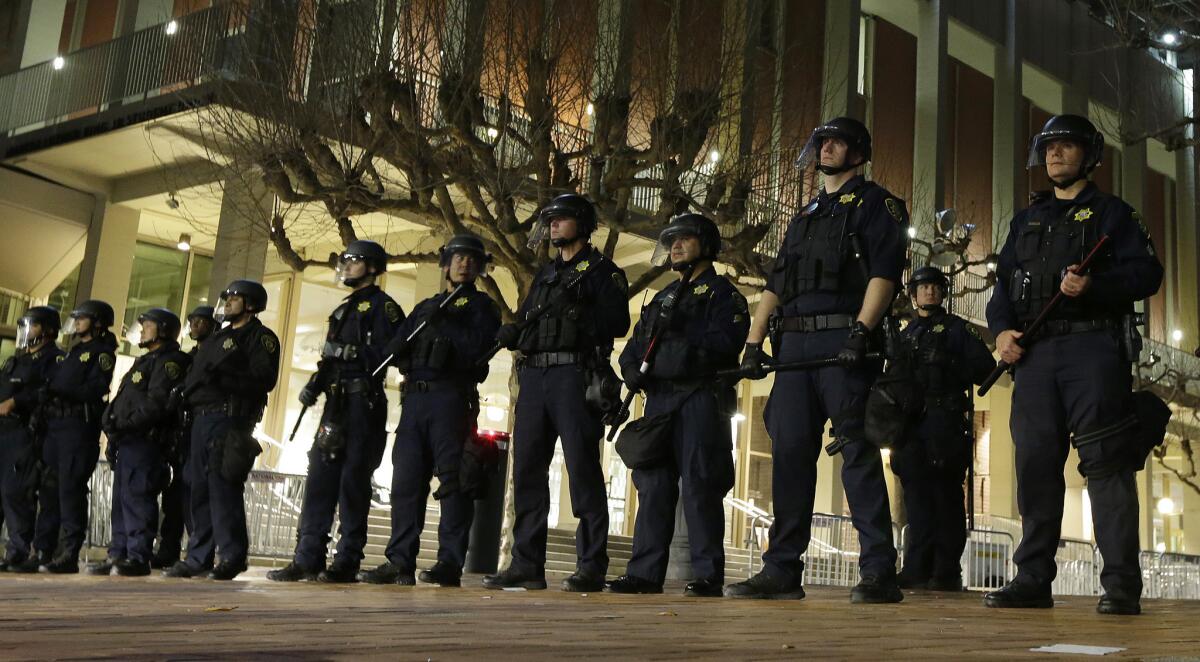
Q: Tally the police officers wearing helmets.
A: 12